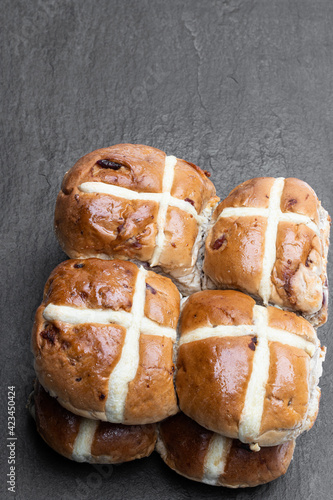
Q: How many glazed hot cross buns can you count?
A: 6